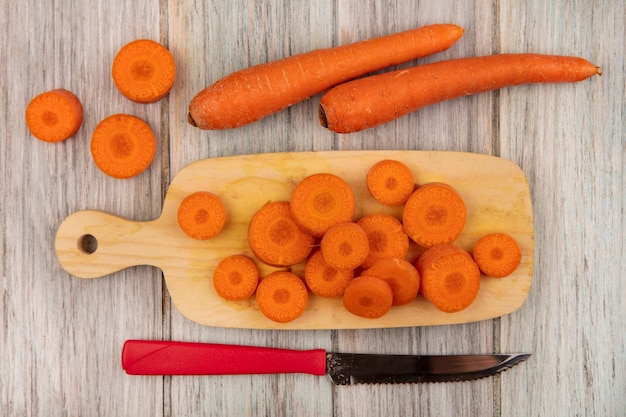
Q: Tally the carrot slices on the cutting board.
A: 14